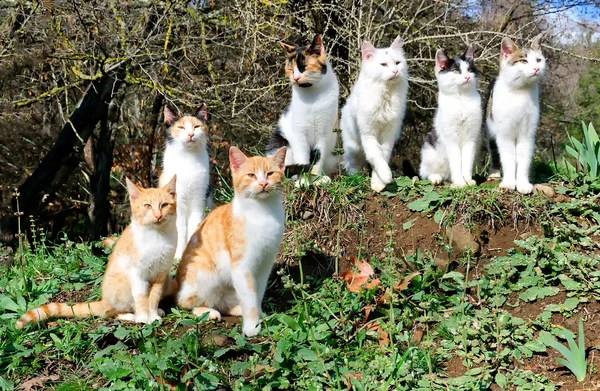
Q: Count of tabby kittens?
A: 2